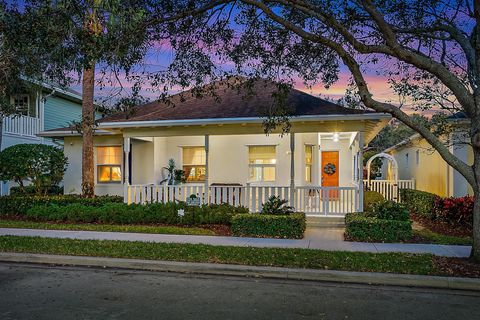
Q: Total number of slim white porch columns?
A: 4